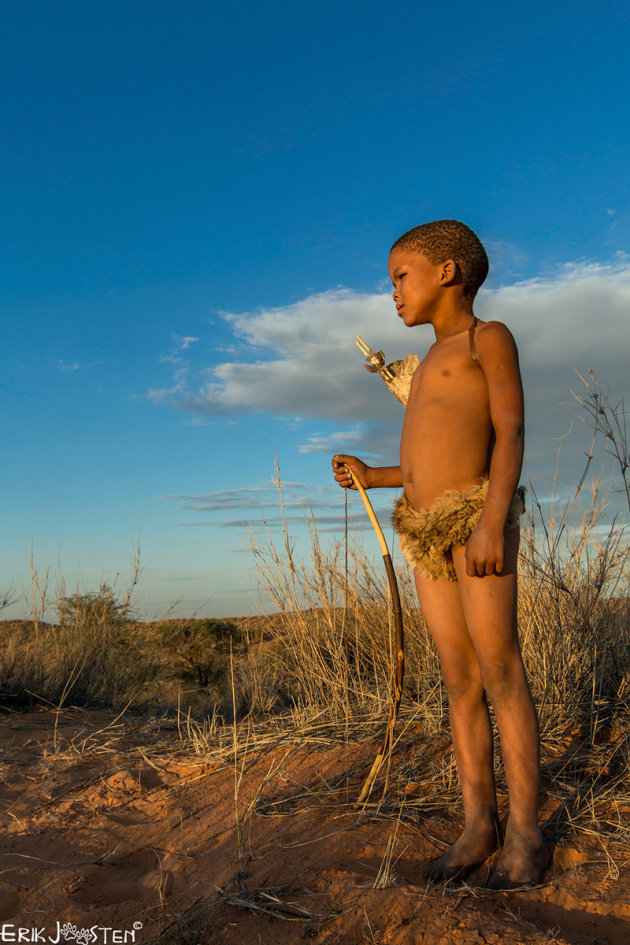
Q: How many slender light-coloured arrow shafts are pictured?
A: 2